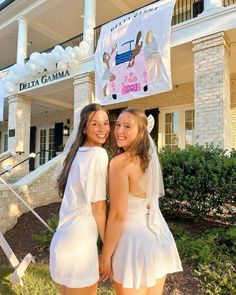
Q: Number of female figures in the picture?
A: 5